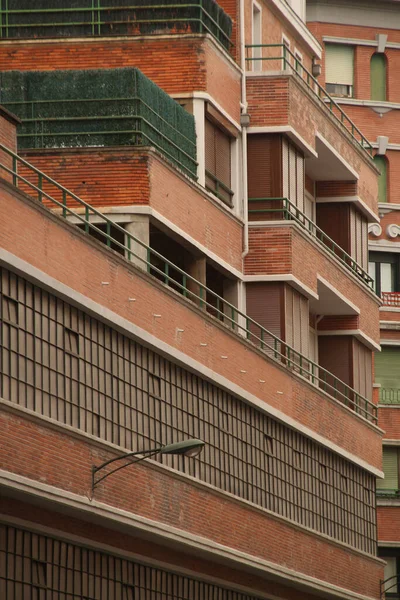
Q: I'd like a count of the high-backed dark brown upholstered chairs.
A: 0